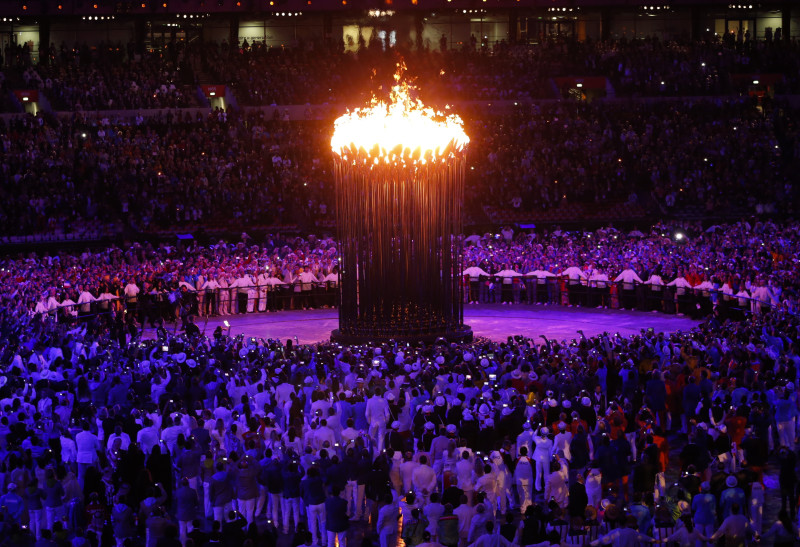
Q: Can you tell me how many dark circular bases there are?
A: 1